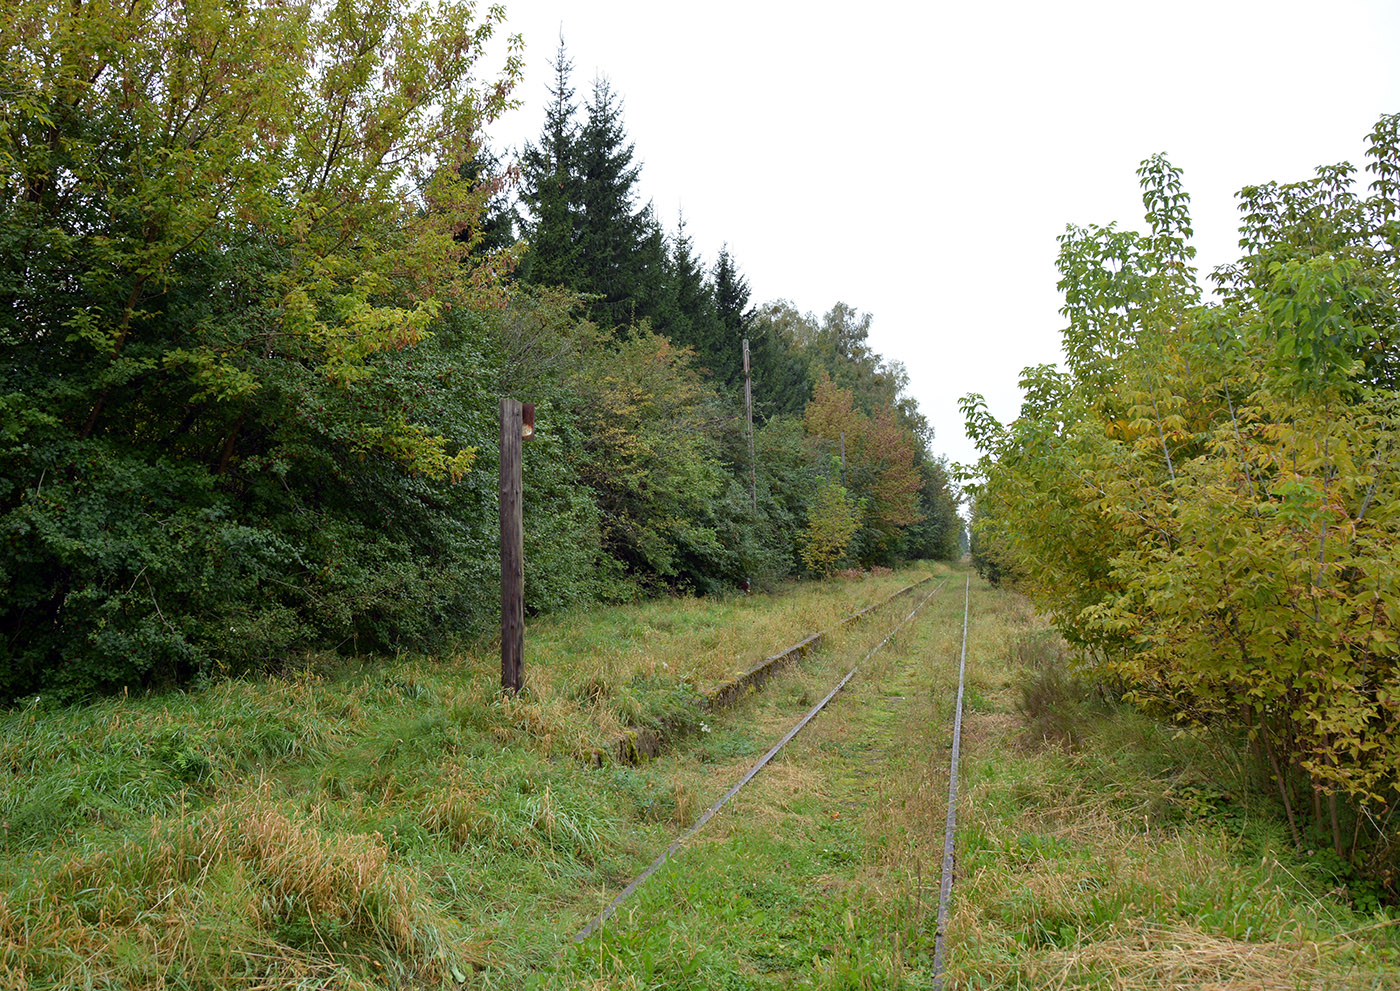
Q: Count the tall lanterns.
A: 0